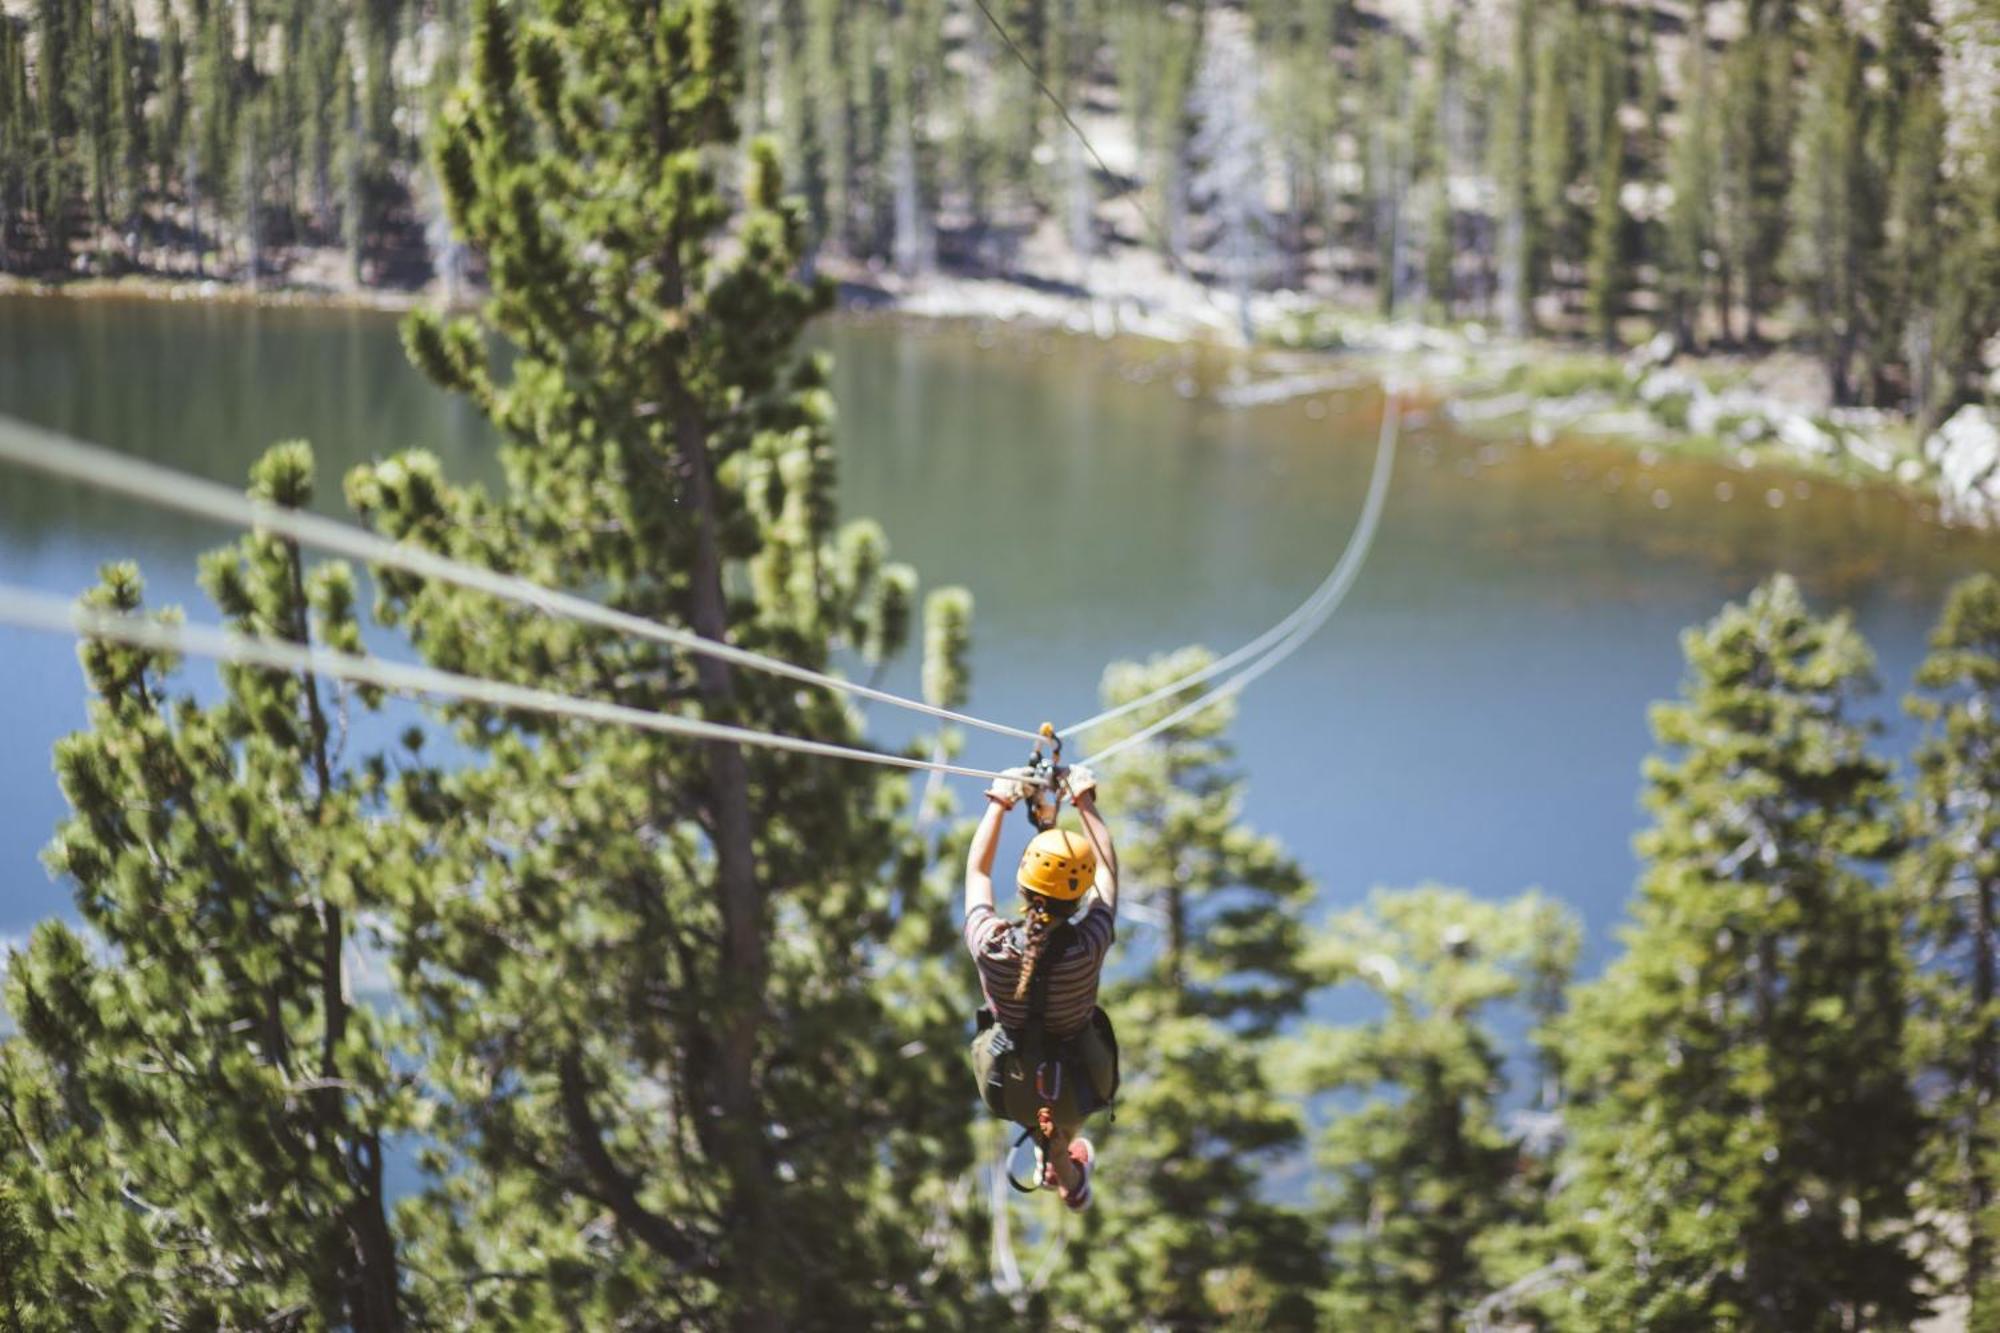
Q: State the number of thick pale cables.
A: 2